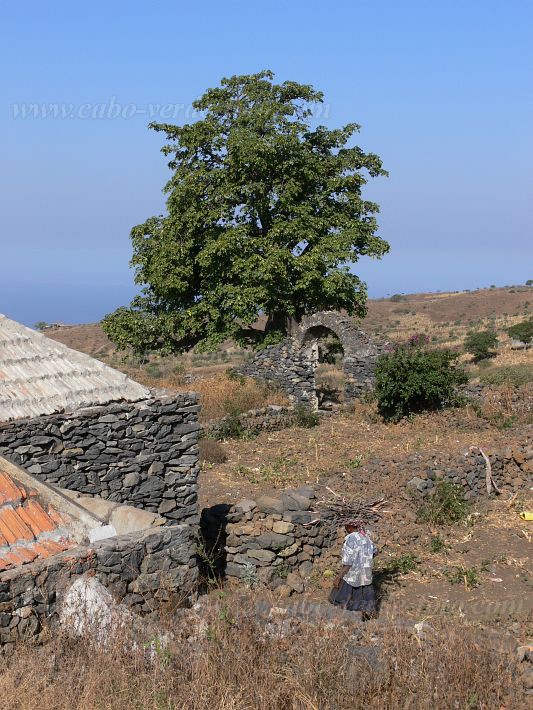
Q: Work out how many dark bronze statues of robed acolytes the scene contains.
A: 0